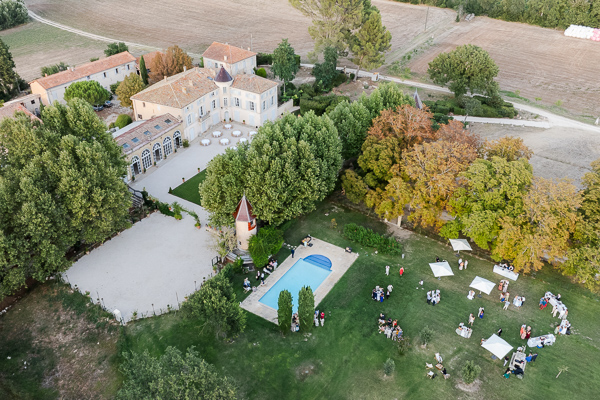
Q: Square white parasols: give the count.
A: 4